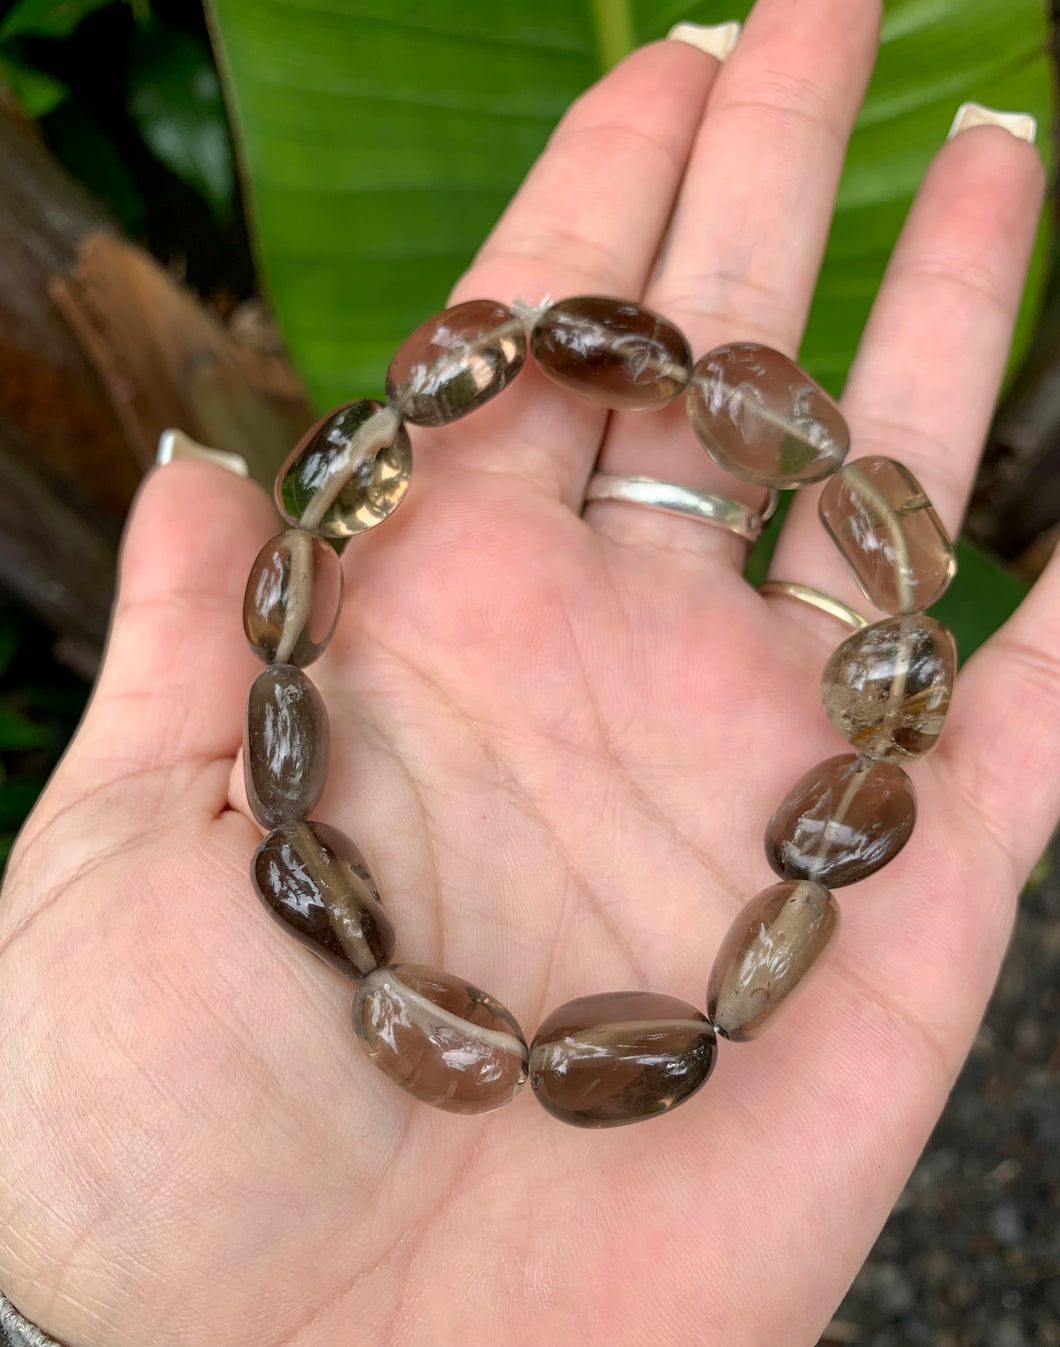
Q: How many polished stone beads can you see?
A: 13